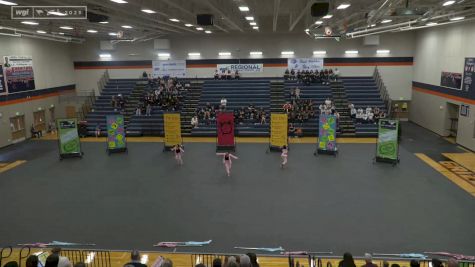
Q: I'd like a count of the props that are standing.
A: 7